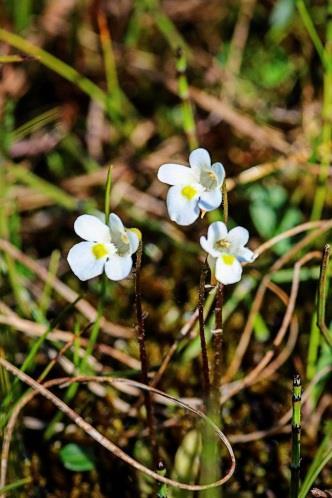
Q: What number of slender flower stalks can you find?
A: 3